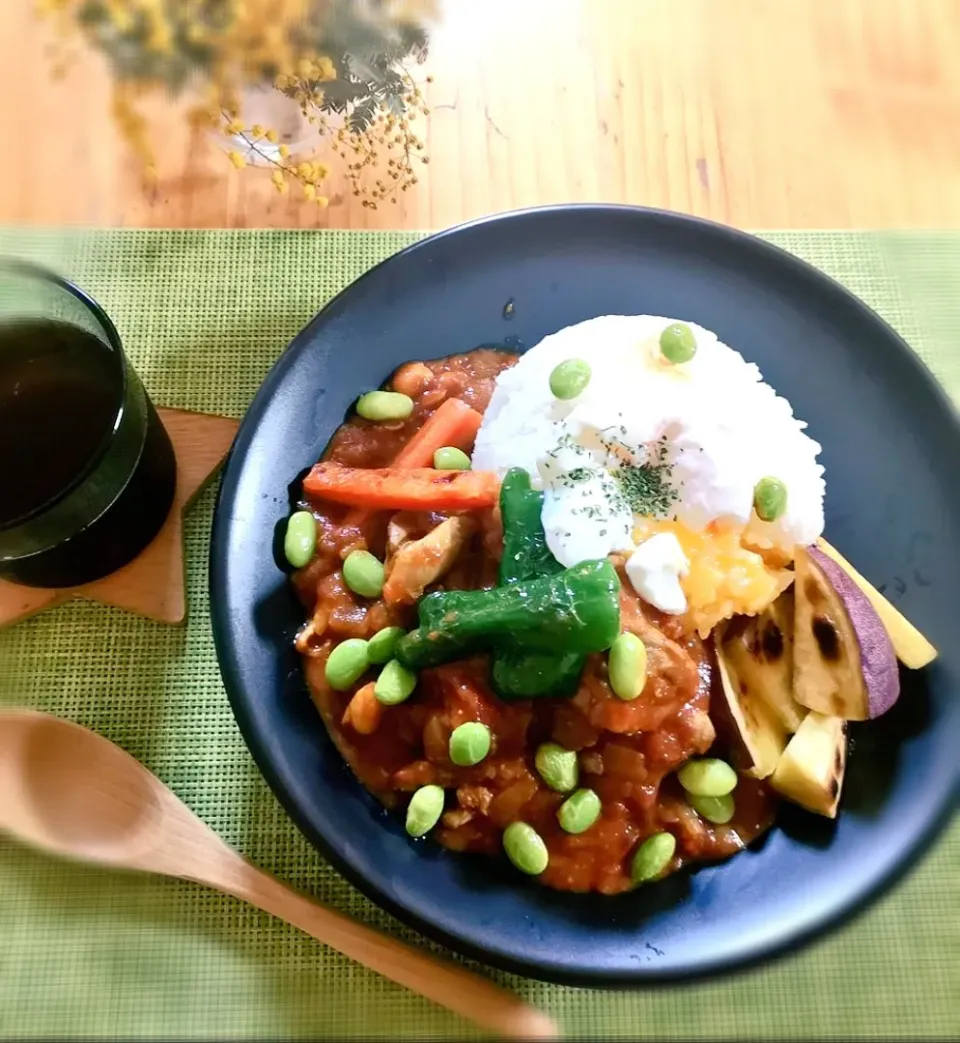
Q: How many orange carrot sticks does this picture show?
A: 2